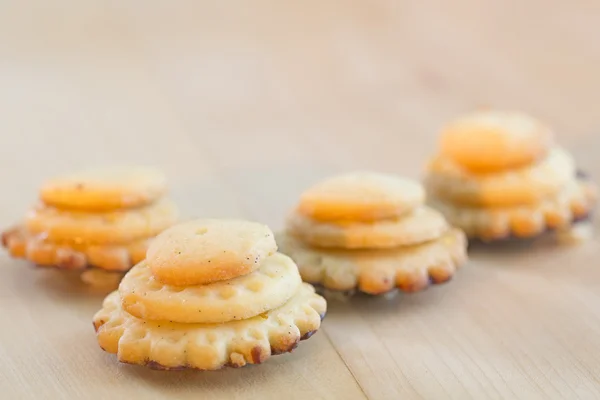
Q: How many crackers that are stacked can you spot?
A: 12